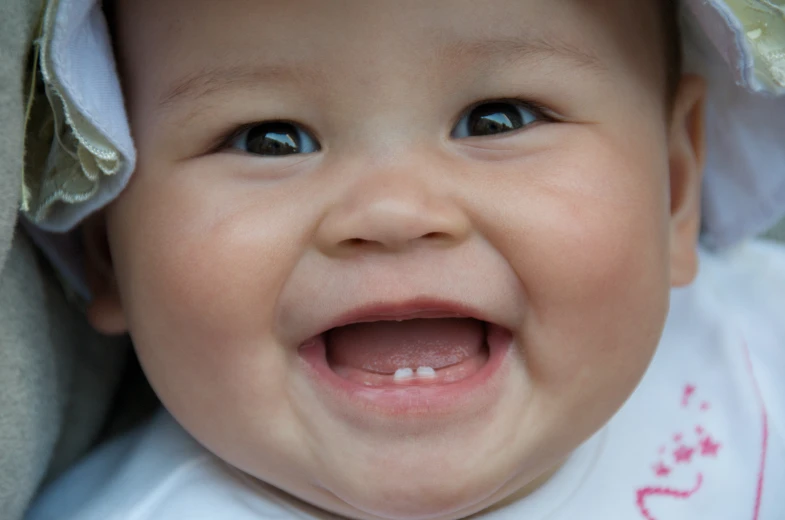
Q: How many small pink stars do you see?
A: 3